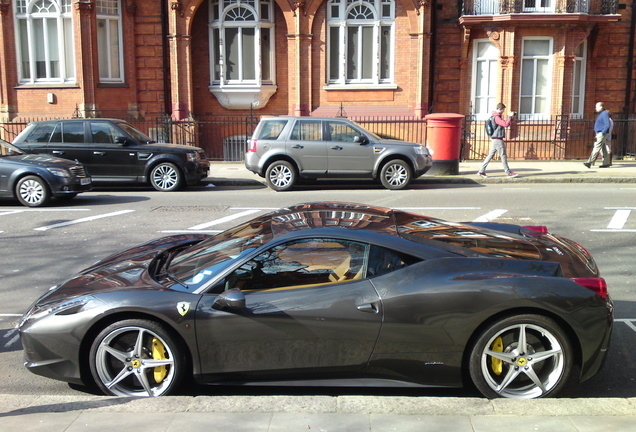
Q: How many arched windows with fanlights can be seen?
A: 3